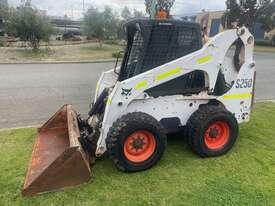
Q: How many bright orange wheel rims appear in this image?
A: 2